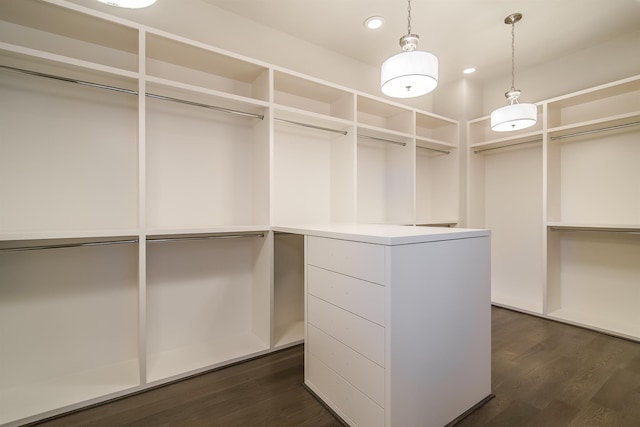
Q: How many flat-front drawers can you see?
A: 5